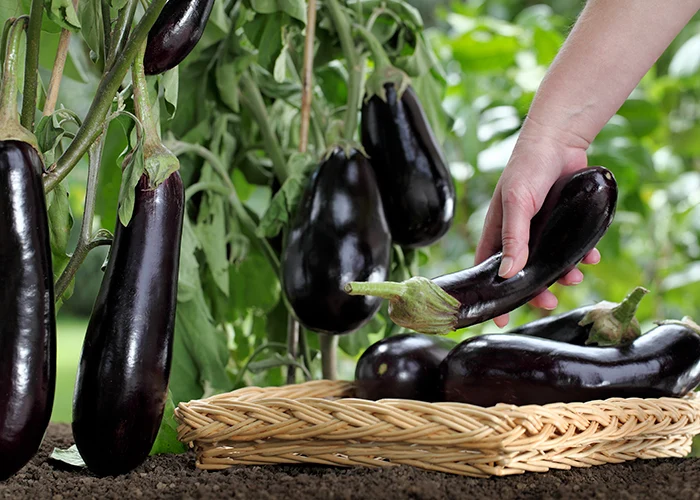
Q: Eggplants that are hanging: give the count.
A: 5